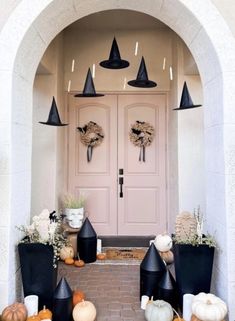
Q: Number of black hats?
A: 5